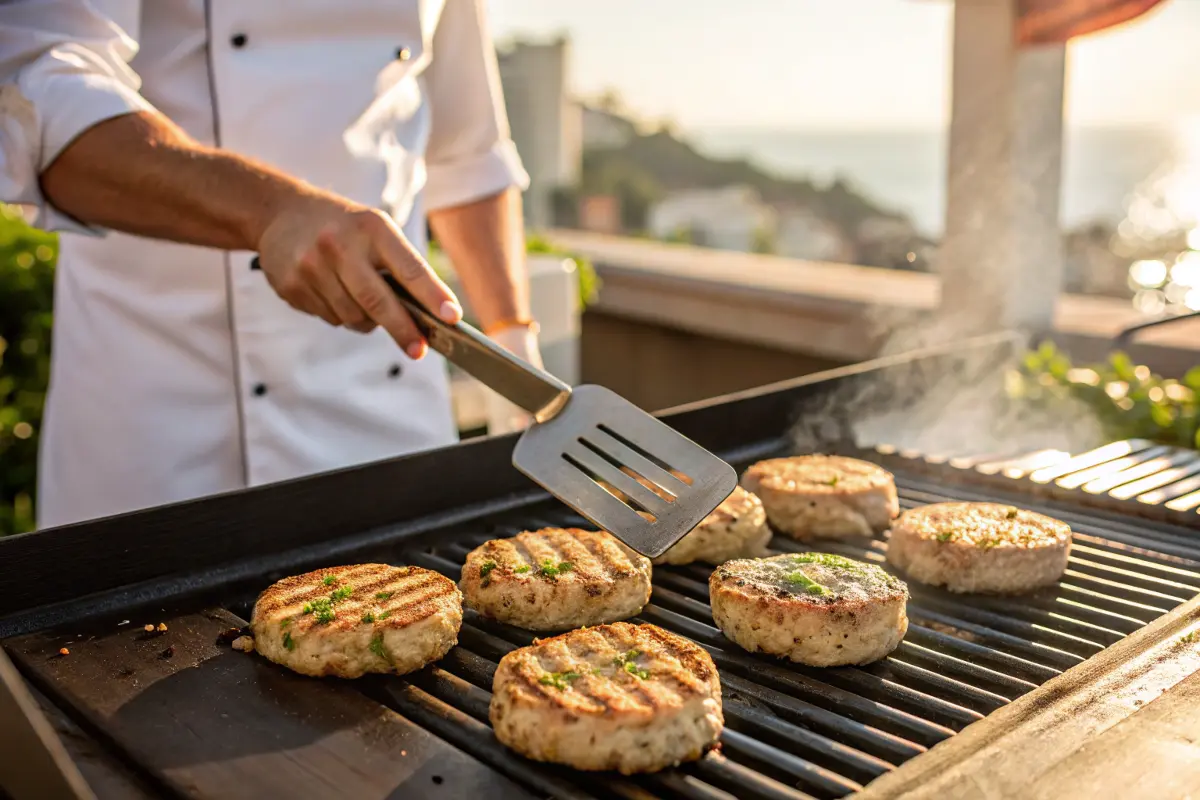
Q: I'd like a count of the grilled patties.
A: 7